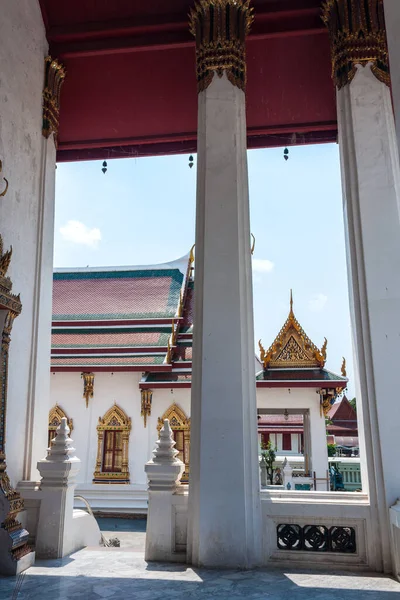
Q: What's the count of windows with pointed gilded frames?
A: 3